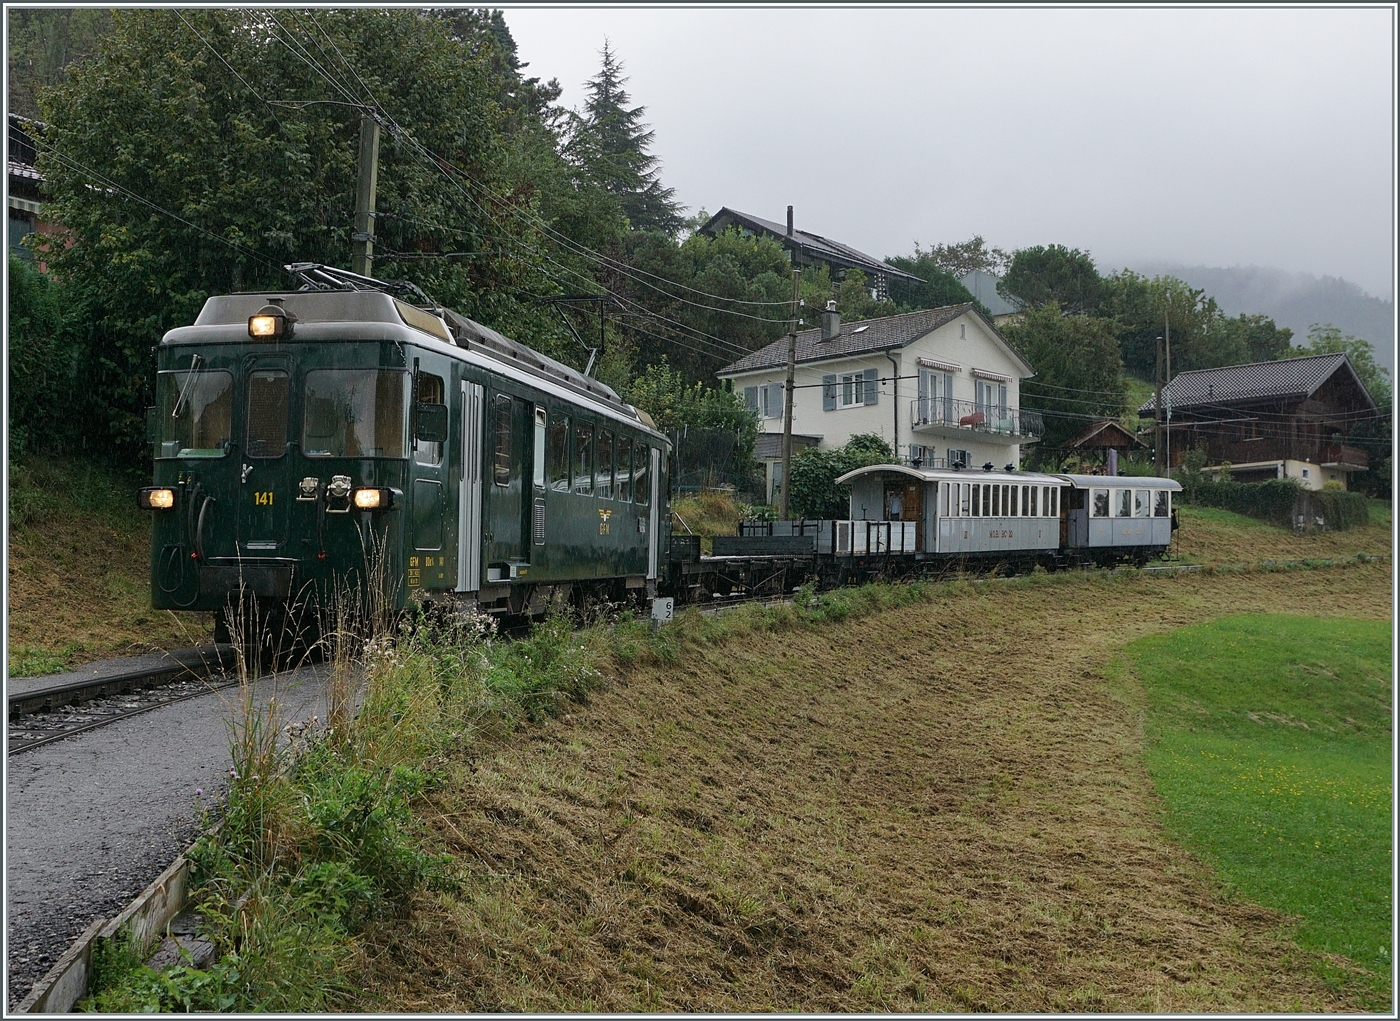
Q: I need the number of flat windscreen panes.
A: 1